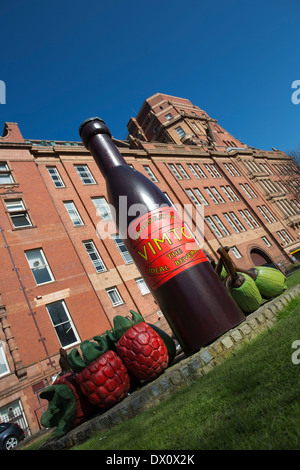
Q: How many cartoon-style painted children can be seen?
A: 0